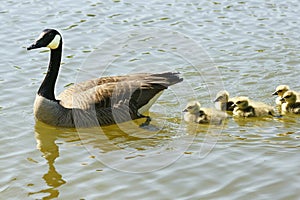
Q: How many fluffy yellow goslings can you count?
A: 5